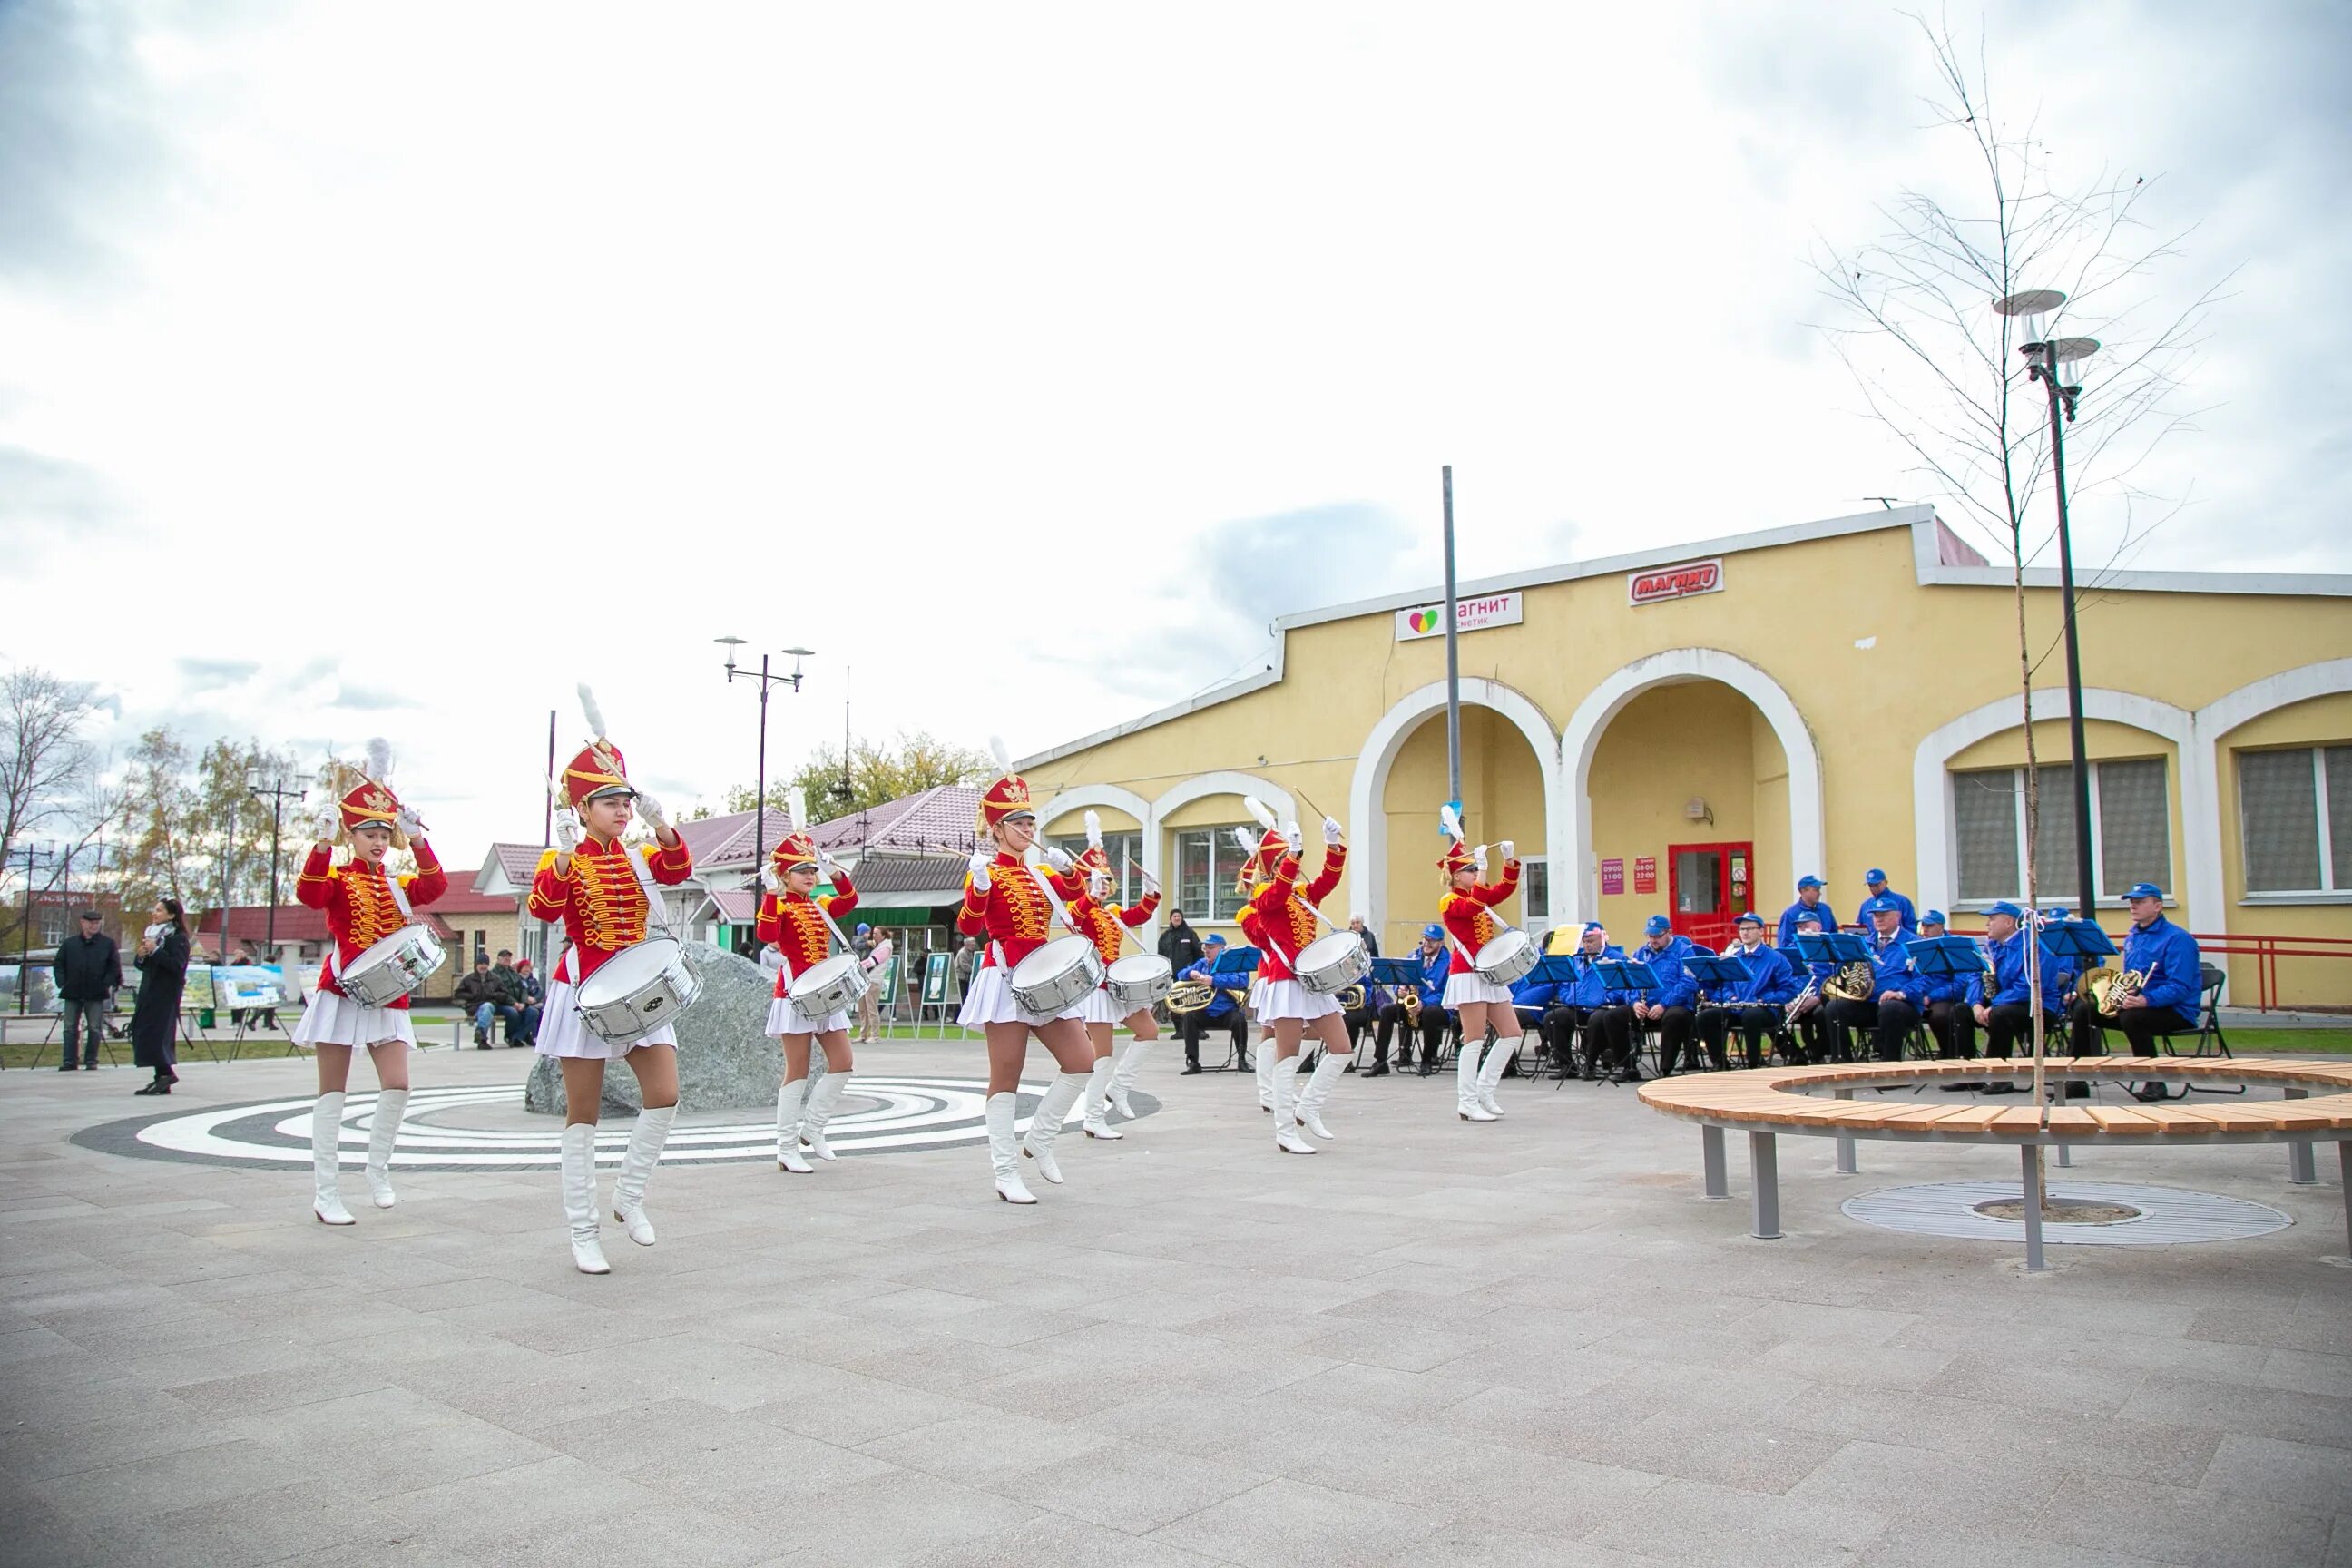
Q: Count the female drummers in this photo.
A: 8